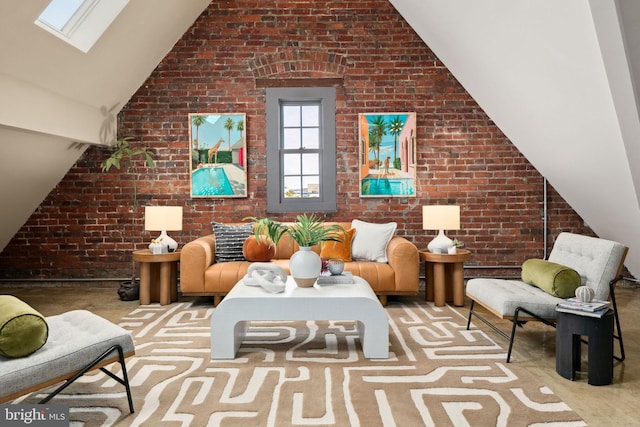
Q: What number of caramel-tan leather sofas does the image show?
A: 1